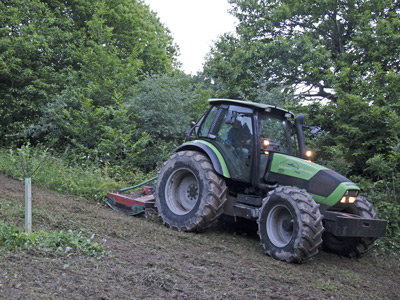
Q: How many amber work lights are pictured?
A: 2